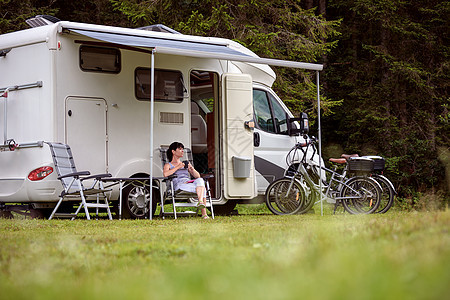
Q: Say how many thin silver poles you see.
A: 2